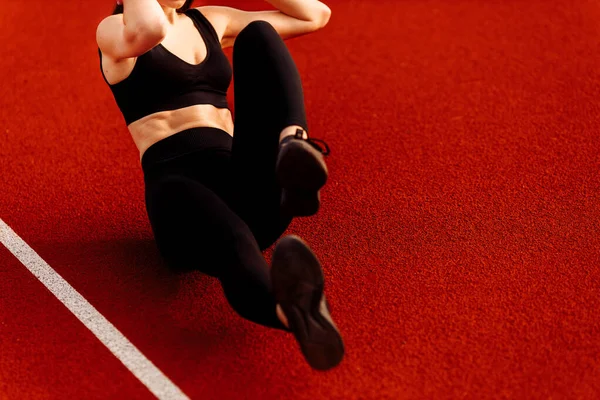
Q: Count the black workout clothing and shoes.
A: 4